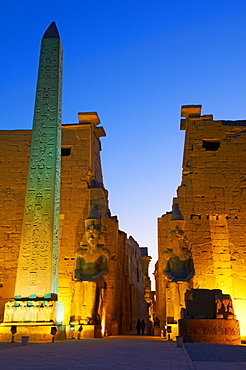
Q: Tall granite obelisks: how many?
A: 1